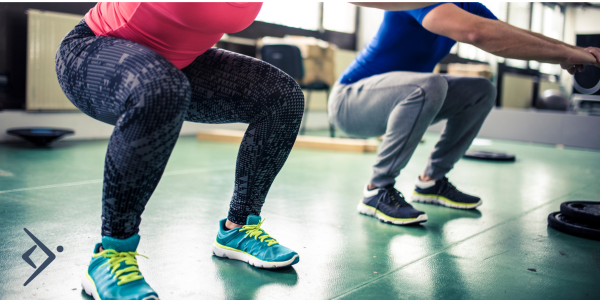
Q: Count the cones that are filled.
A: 0